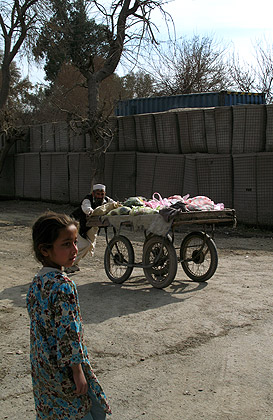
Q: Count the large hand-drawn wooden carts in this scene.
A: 1